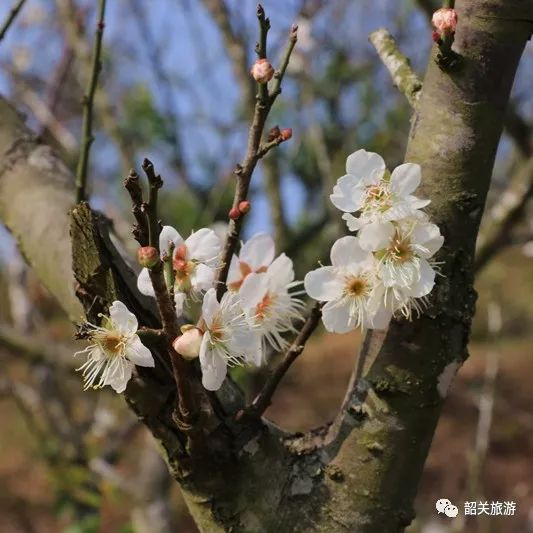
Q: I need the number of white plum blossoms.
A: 8